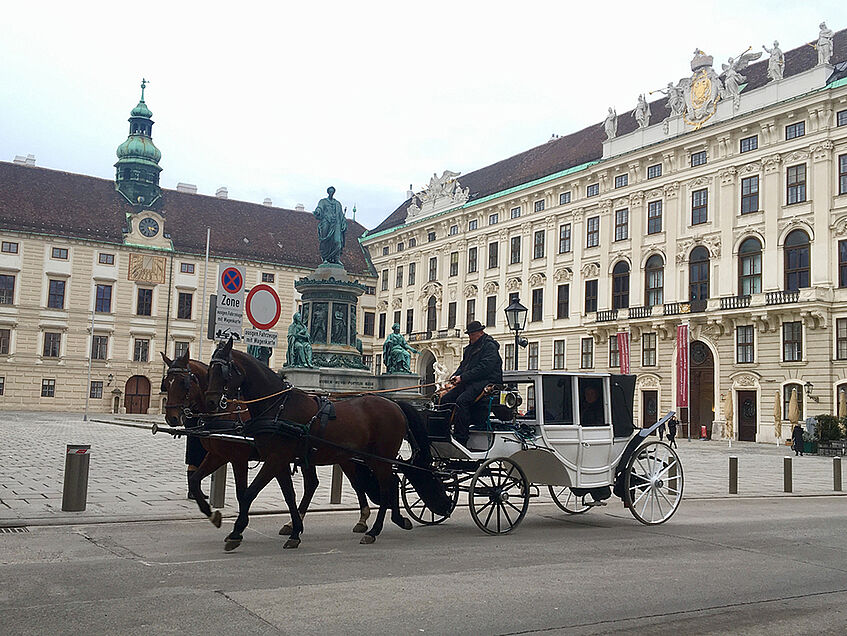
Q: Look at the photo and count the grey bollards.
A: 7